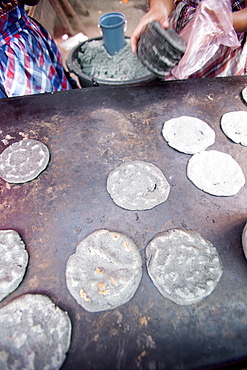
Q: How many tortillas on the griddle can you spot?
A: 11